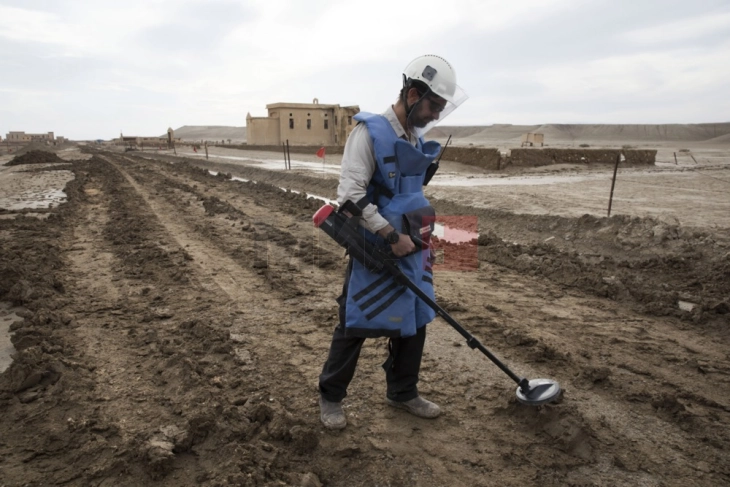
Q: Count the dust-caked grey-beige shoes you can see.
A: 2